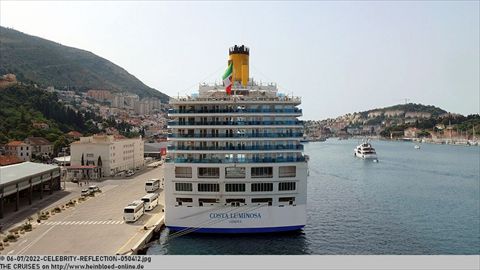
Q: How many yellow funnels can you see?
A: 1